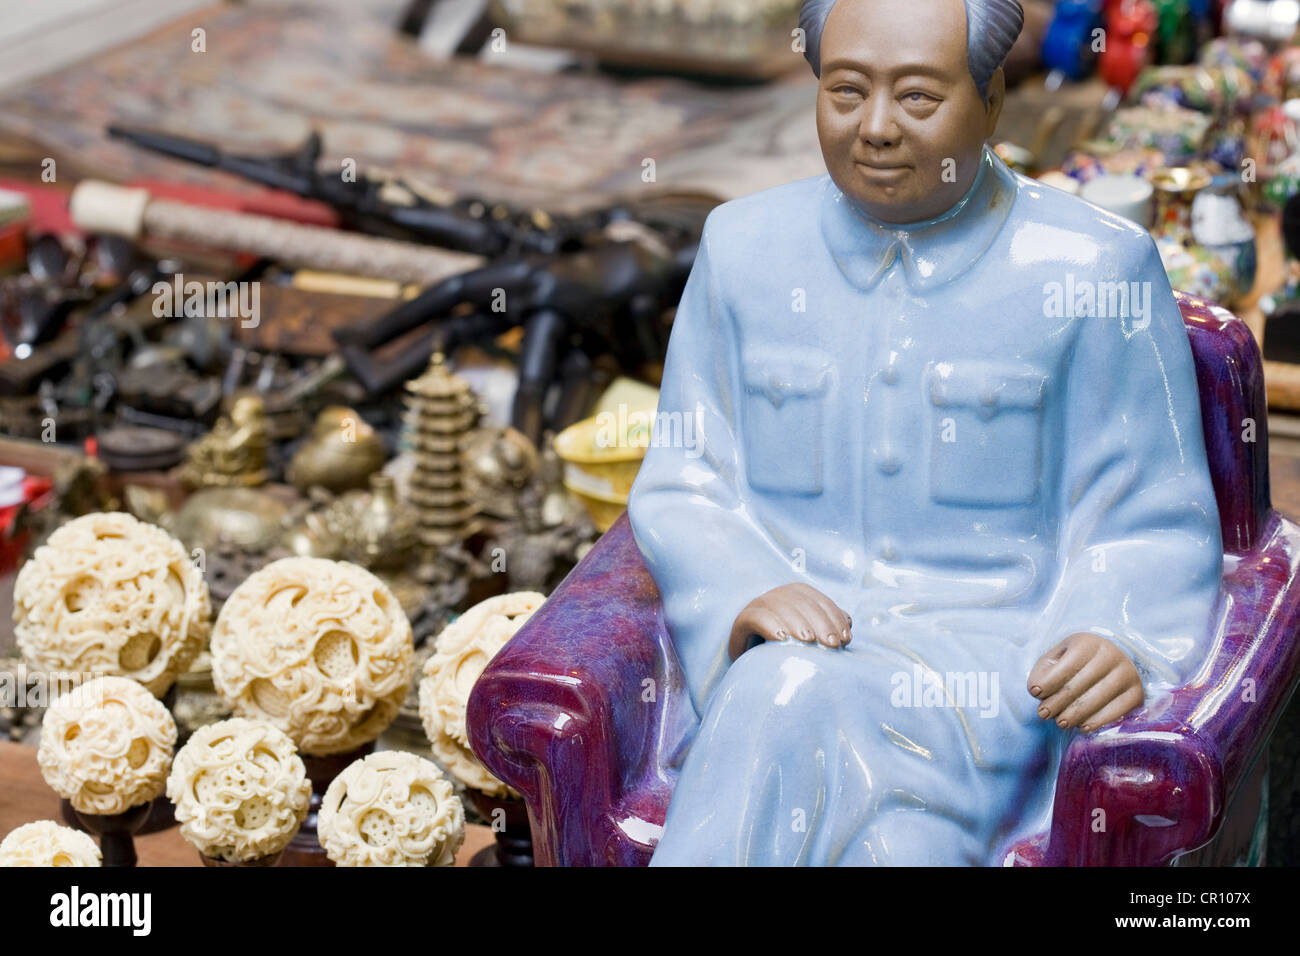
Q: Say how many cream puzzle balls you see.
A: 7